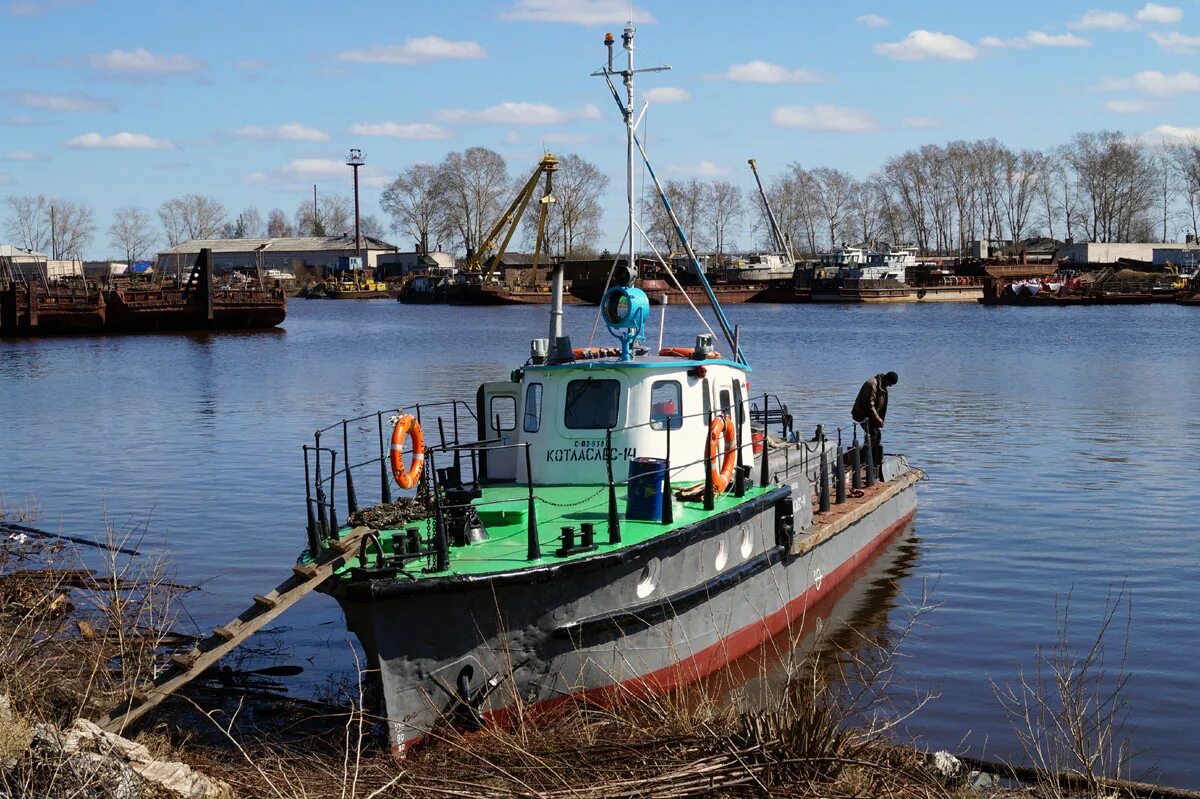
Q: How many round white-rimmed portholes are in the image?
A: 3